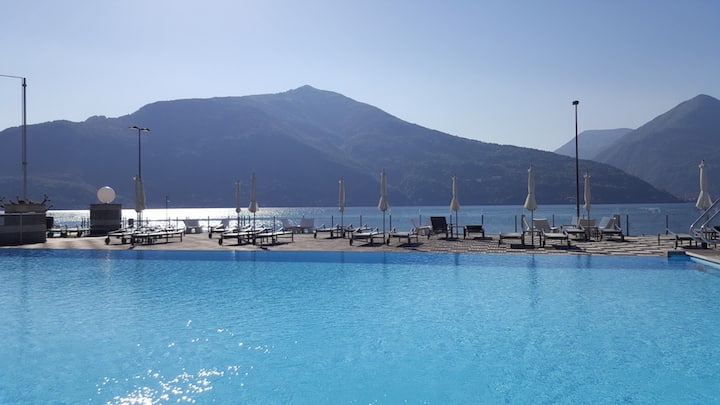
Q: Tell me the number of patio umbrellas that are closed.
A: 9